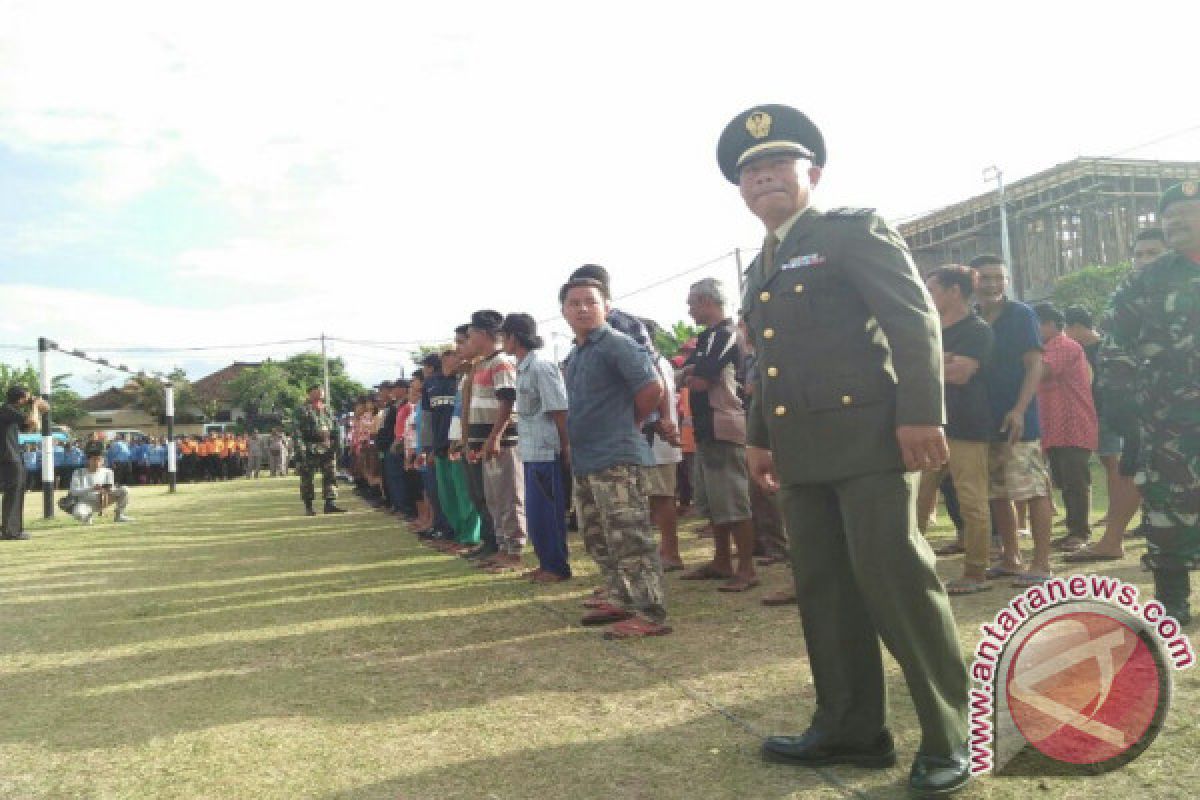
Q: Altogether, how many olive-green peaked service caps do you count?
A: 1